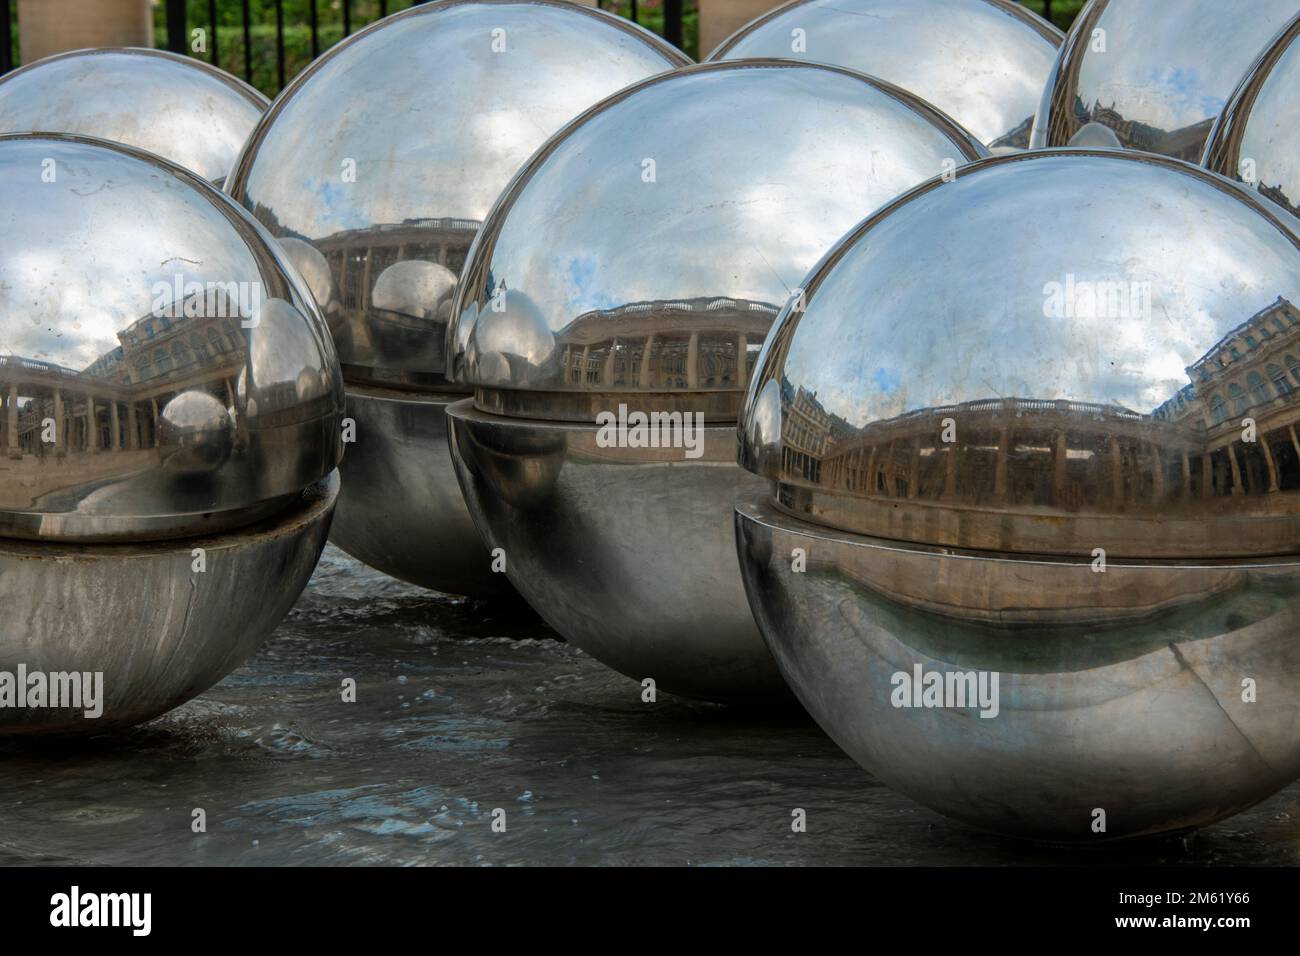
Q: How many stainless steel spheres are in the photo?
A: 8